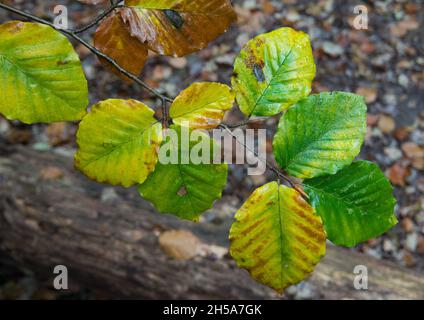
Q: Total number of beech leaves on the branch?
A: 10